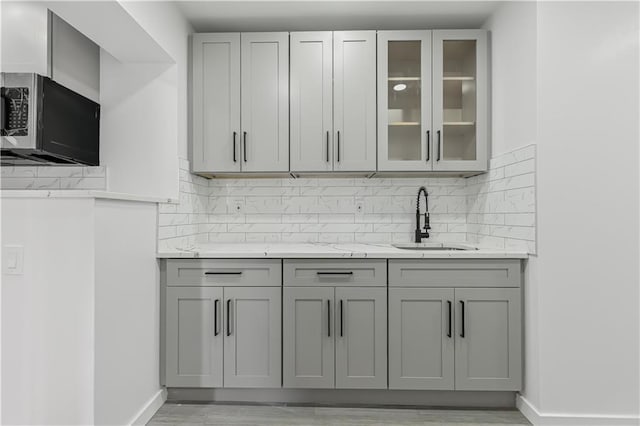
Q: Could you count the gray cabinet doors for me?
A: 12